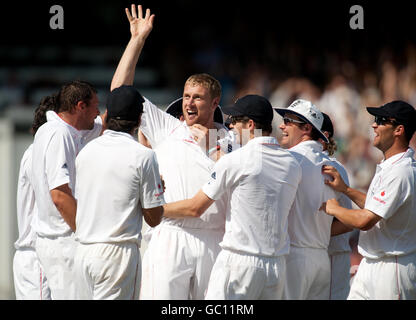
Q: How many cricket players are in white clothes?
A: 9